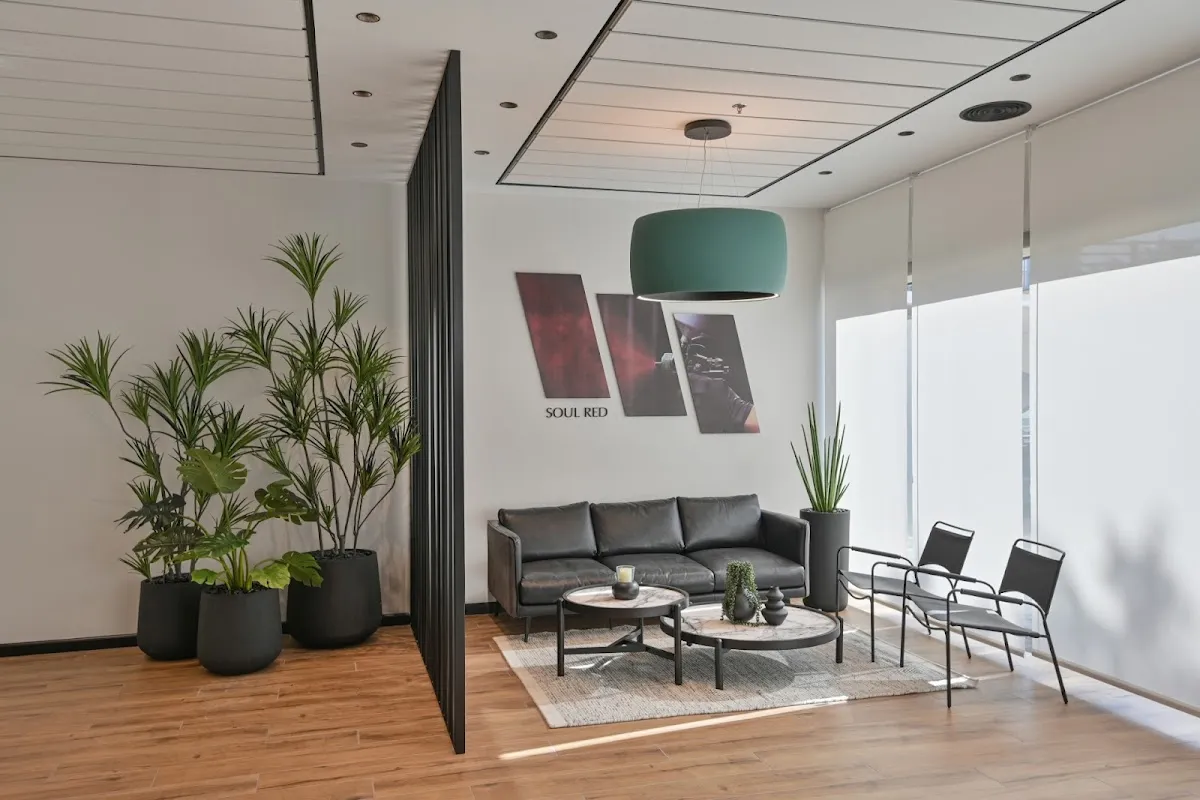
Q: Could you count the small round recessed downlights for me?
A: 9